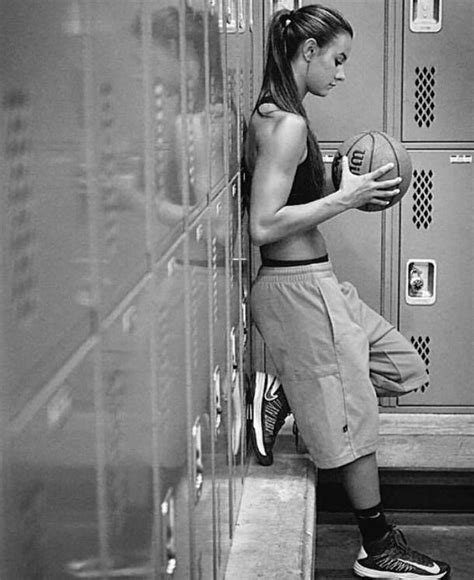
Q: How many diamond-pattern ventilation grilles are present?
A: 3